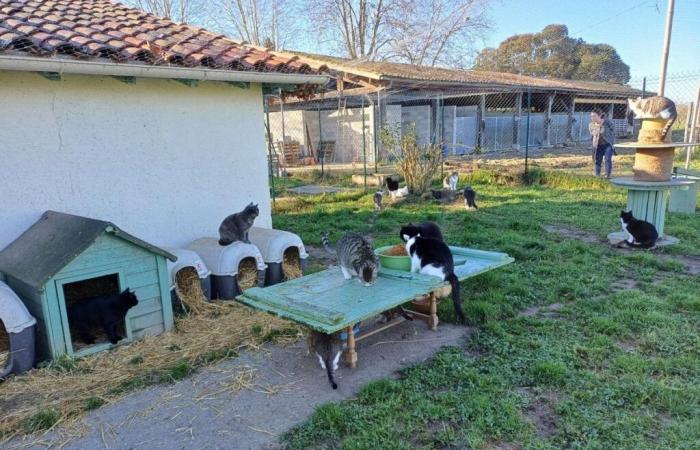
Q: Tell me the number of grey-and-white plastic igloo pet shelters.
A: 4